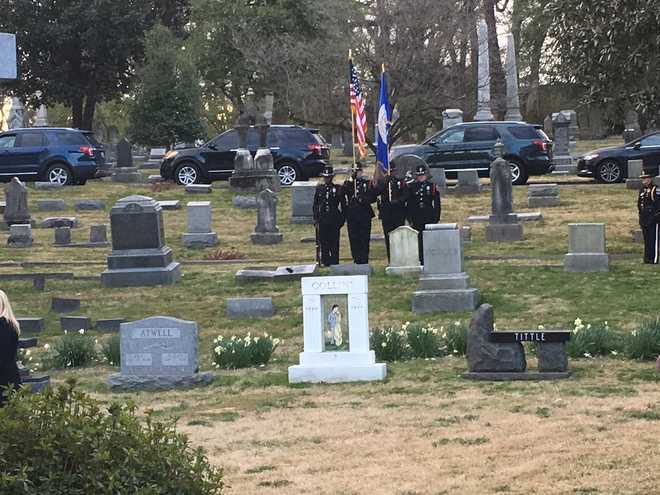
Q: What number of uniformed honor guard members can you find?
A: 5